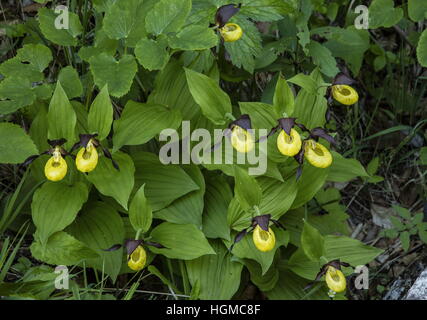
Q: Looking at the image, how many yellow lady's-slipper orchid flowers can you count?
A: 10